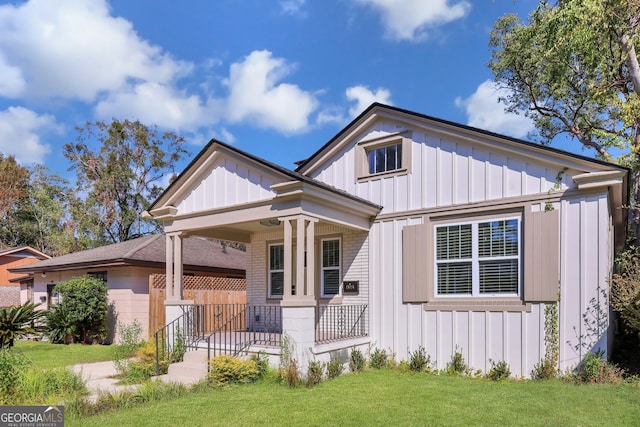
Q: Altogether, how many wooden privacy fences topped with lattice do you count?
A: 1